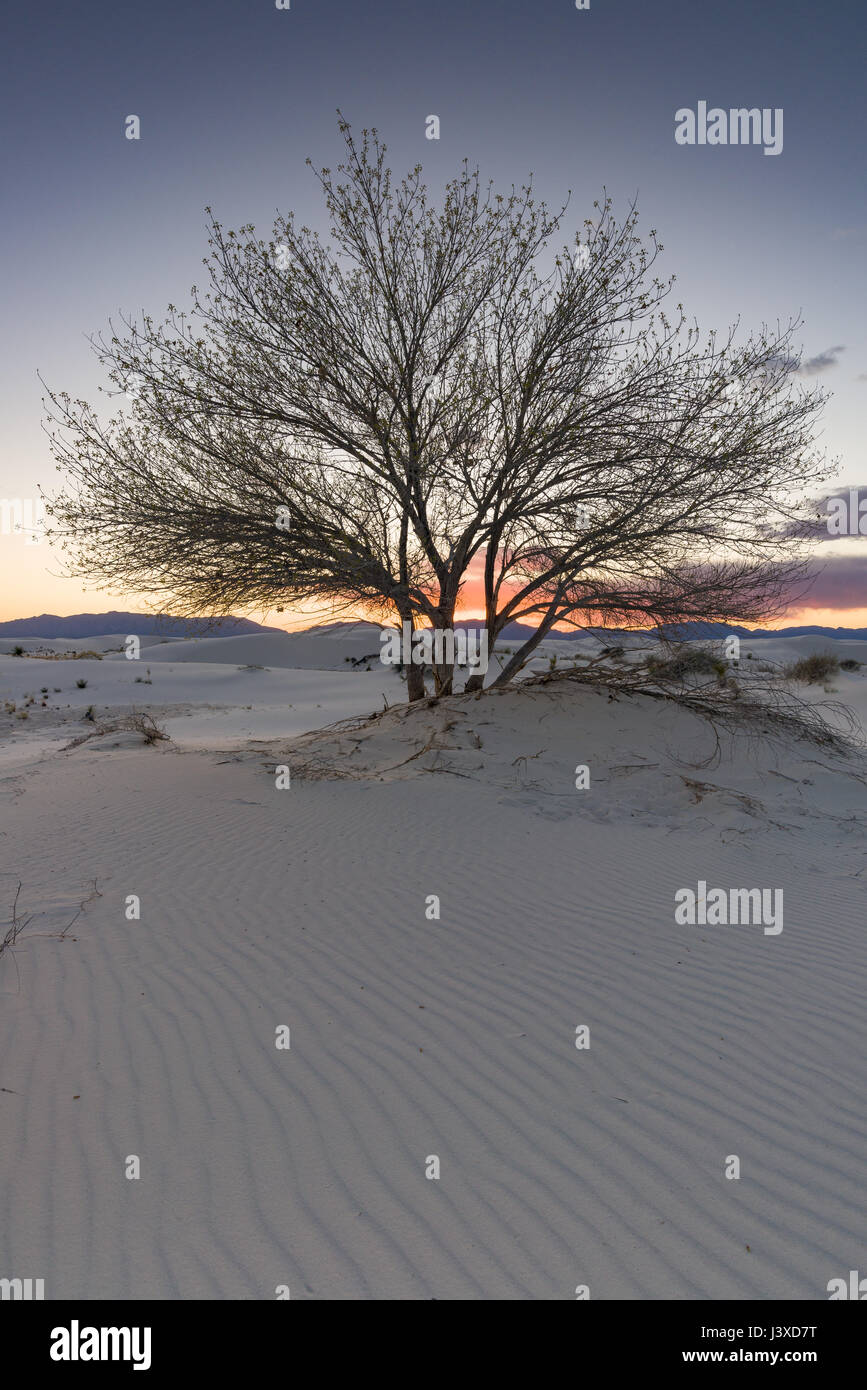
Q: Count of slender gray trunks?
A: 4